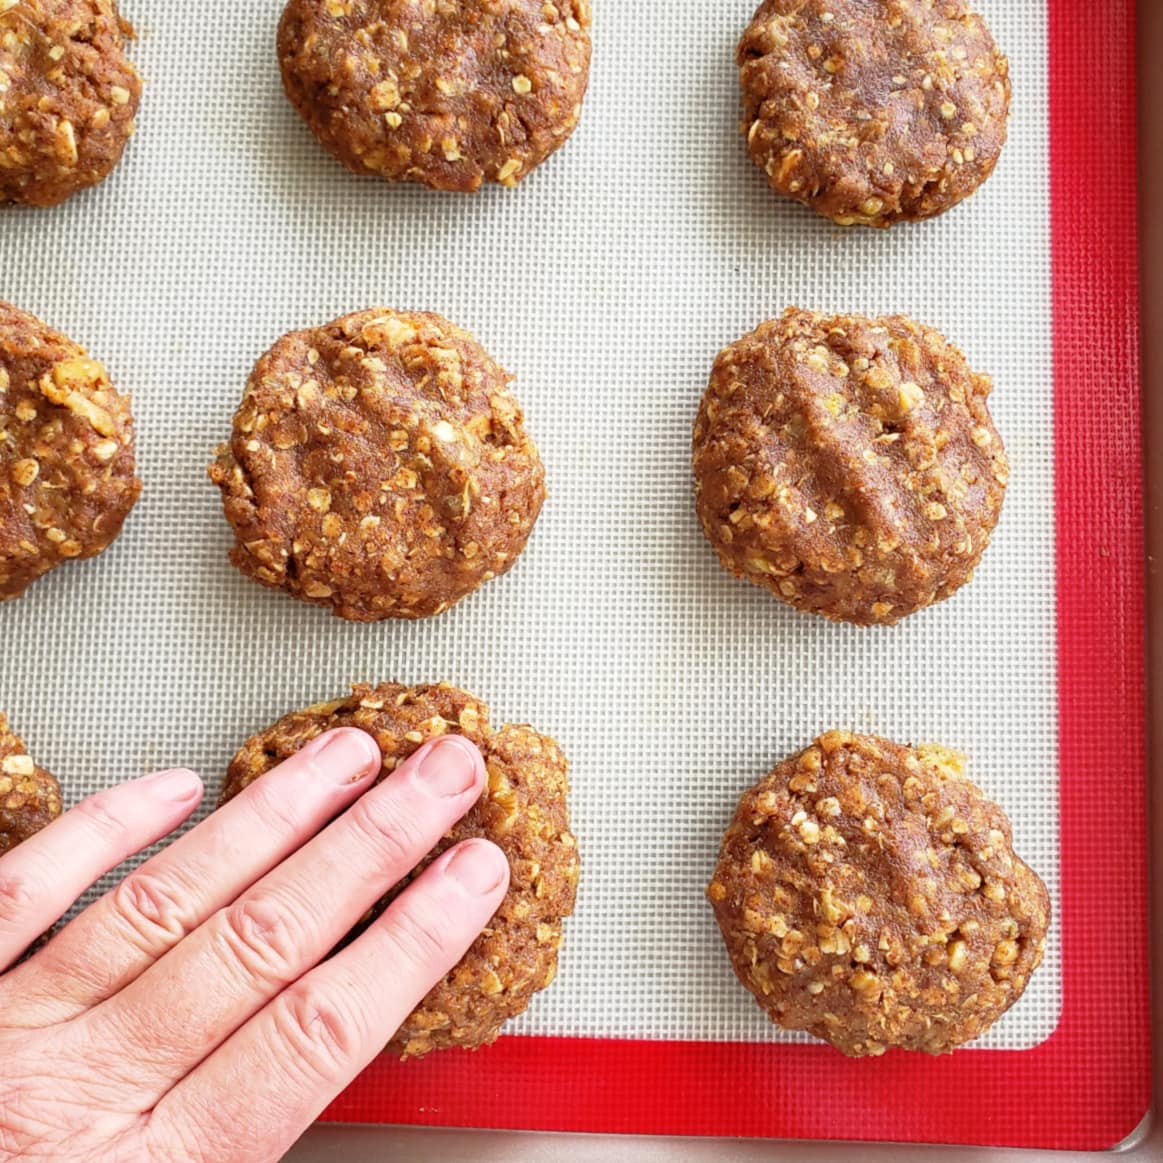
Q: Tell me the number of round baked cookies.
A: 9